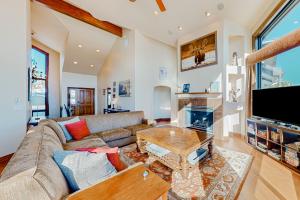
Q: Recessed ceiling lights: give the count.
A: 7